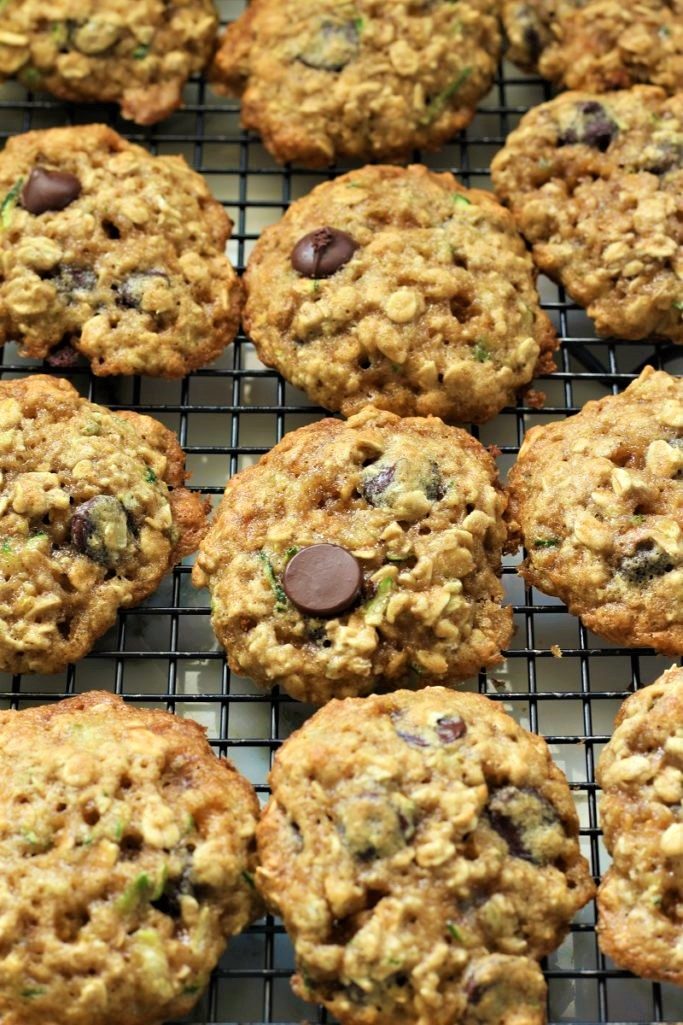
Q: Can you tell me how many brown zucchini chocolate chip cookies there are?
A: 12